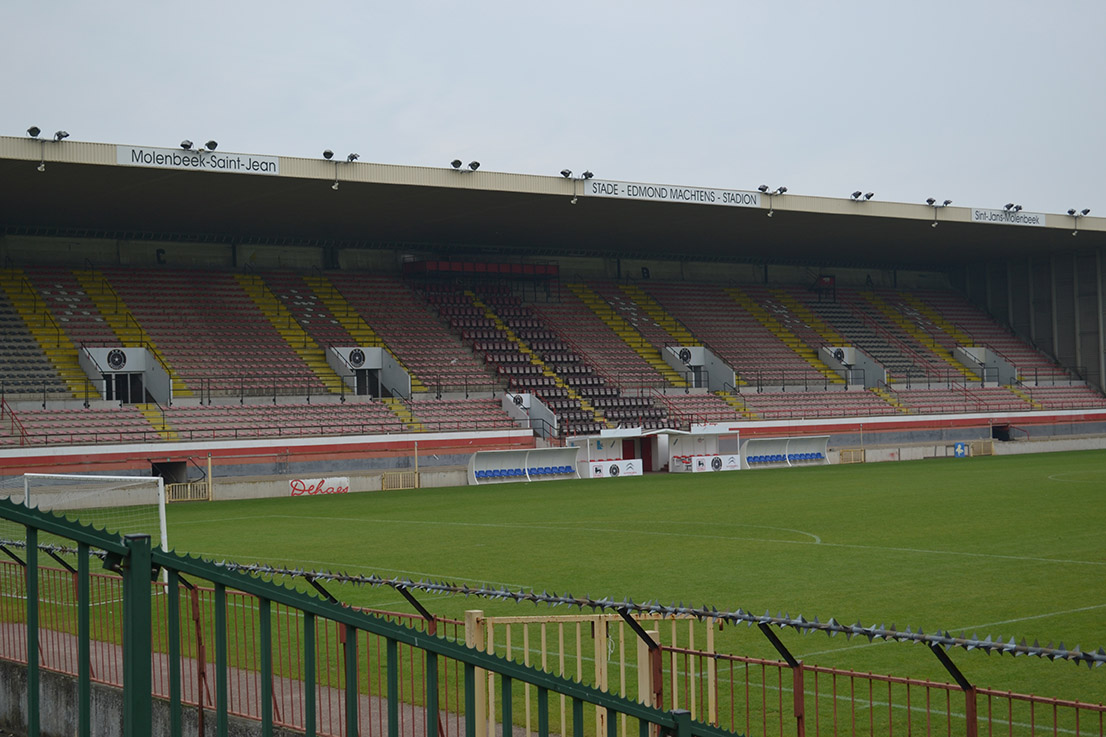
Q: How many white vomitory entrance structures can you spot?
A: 6